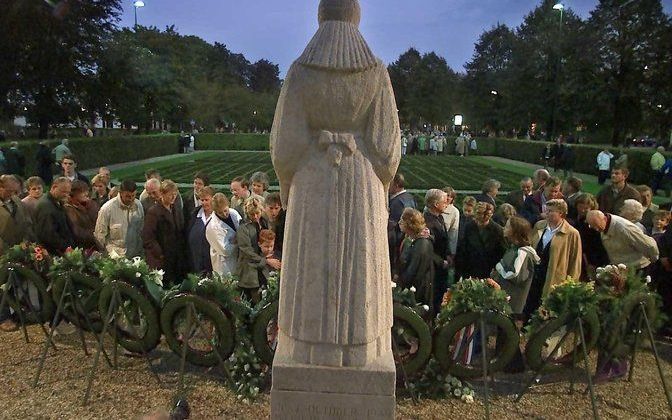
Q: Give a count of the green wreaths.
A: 9